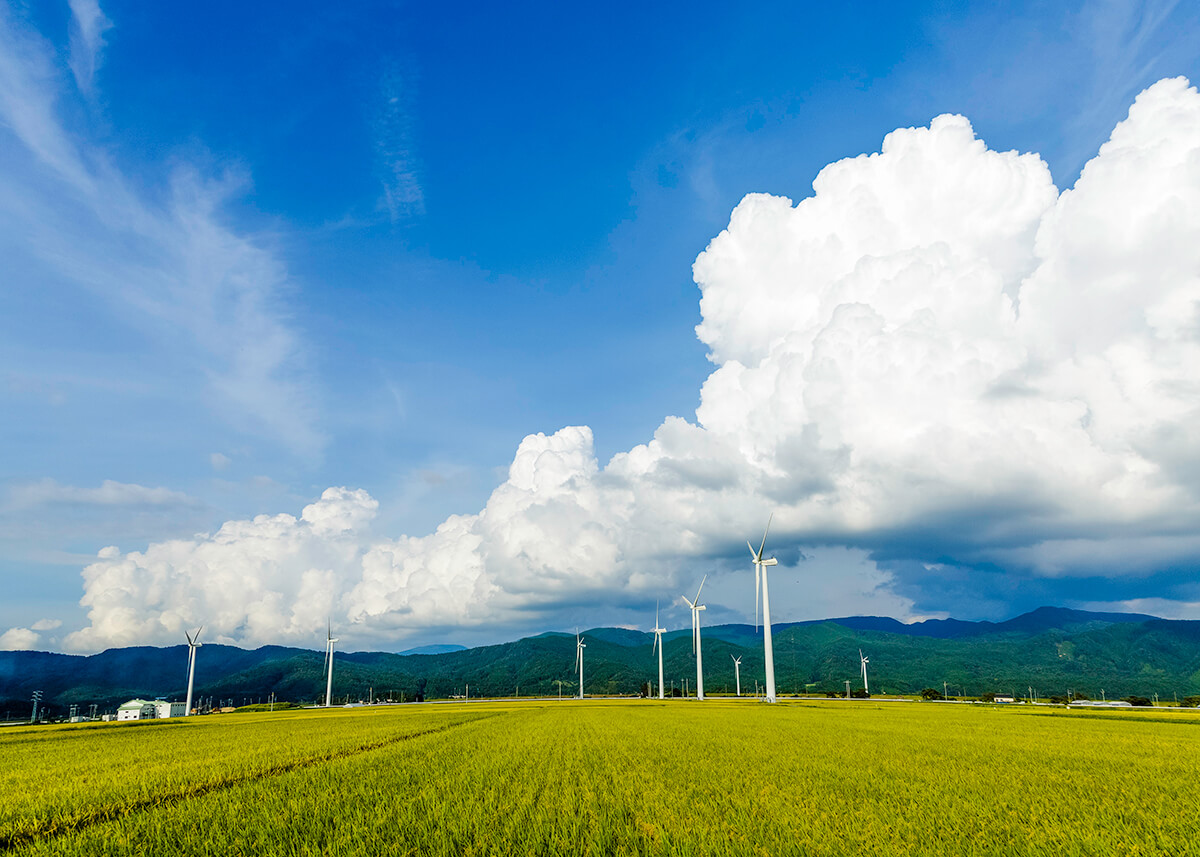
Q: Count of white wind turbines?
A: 8